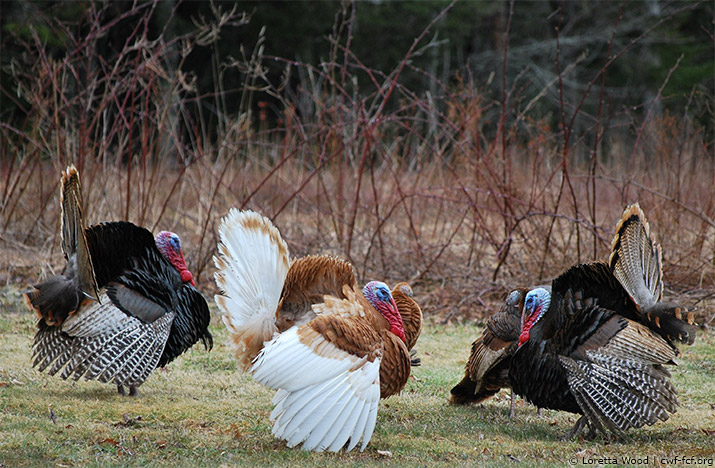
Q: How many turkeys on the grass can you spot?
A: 5